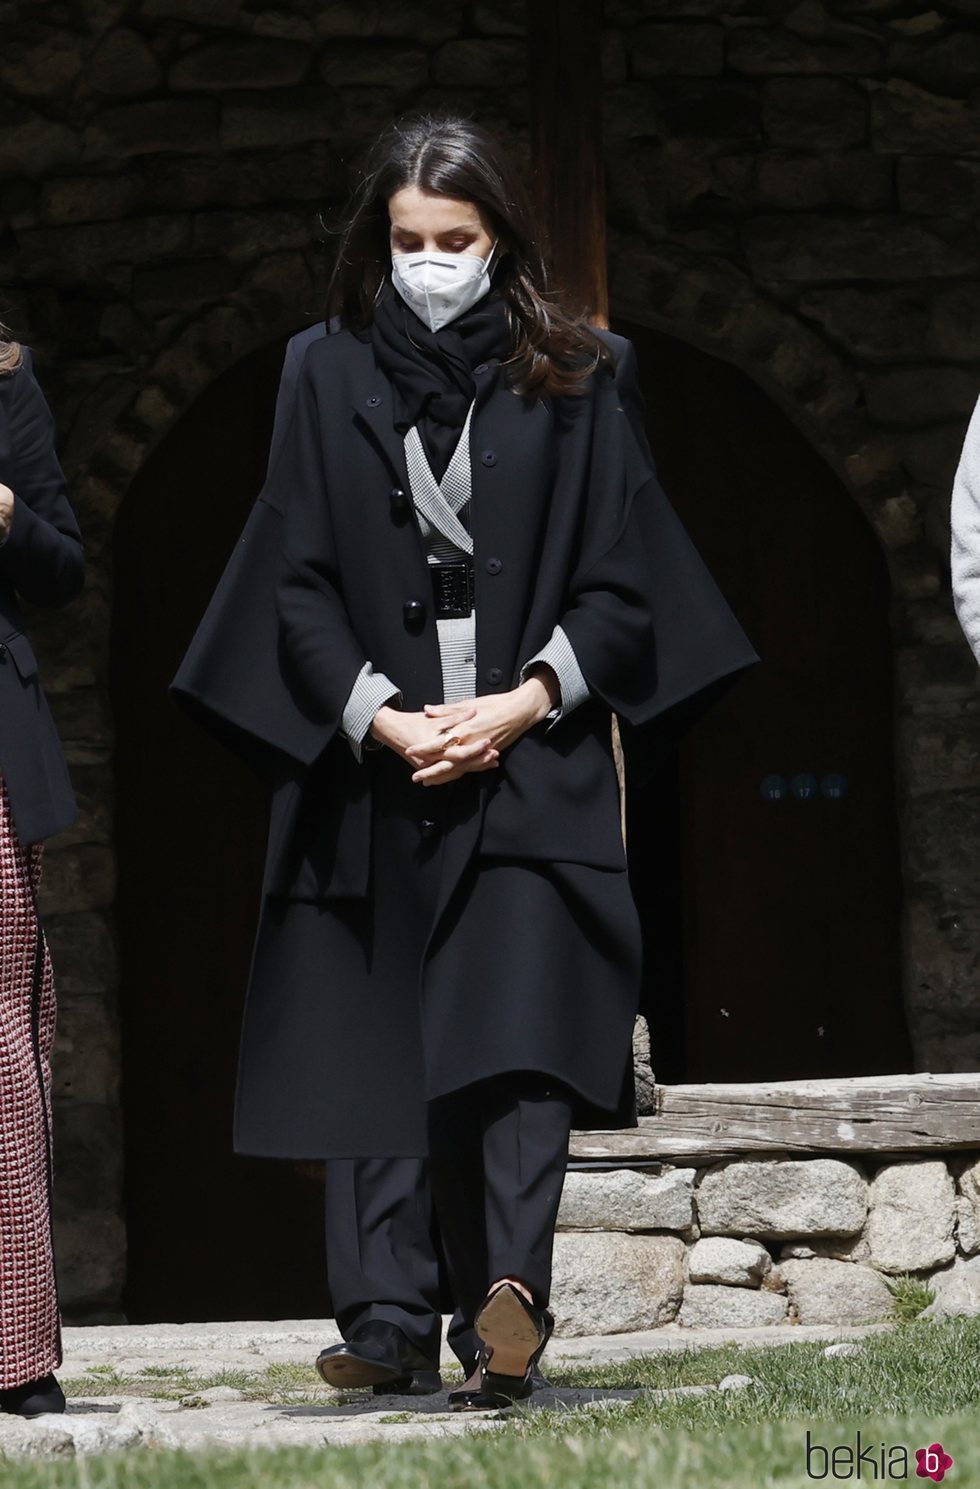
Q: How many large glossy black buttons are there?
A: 3